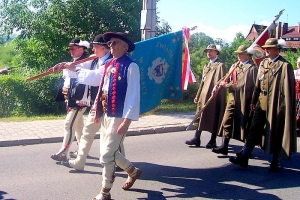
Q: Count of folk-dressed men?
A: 3